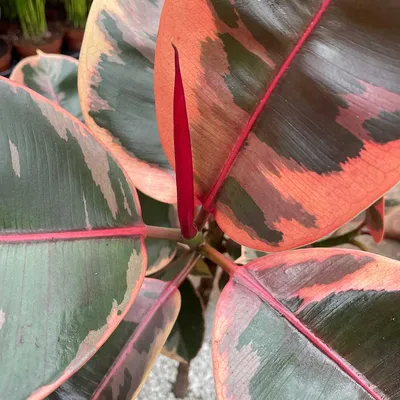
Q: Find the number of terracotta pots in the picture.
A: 3